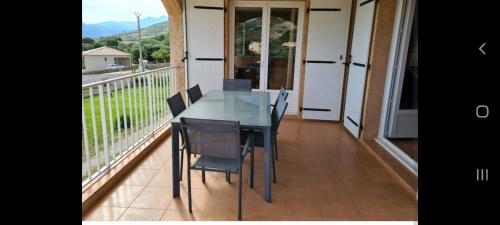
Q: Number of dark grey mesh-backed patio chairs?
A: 6